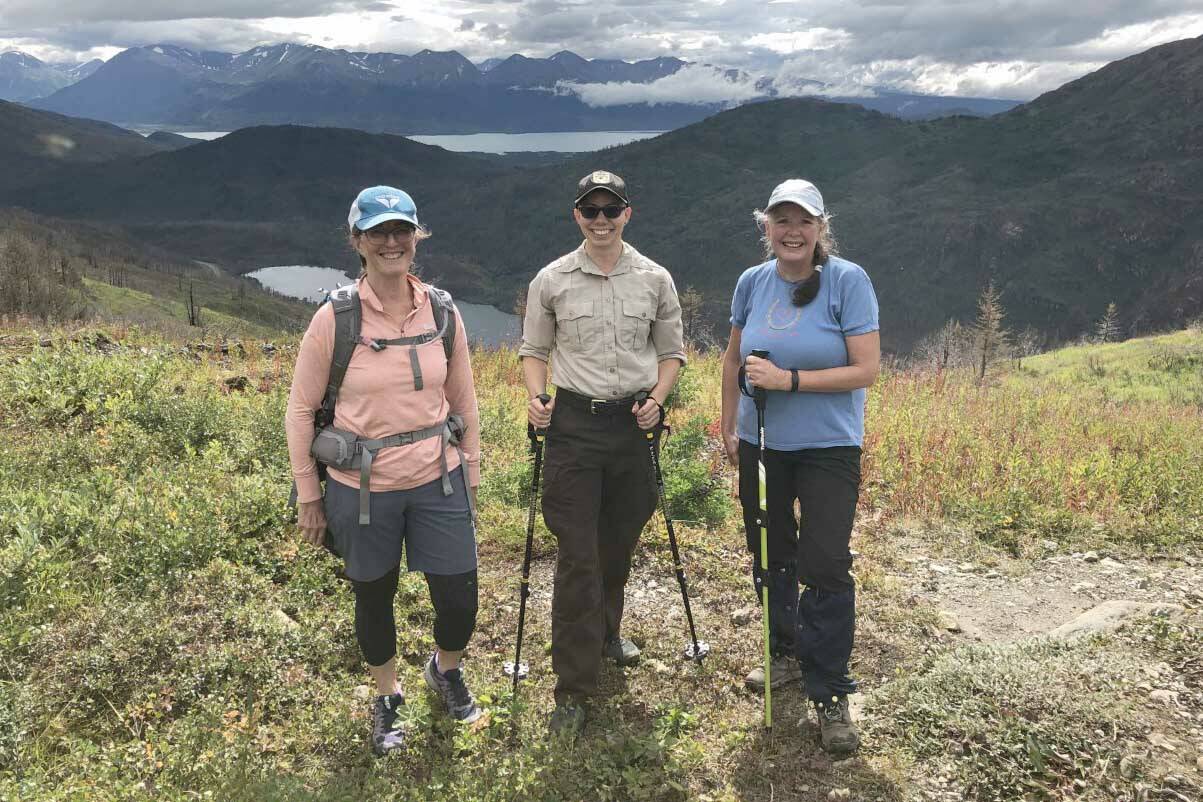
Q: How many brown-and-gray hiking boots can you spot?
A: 2